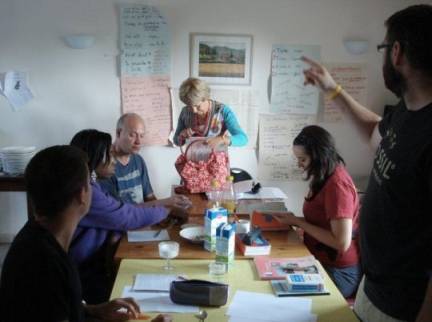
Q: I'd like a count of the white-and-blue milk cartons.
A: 2